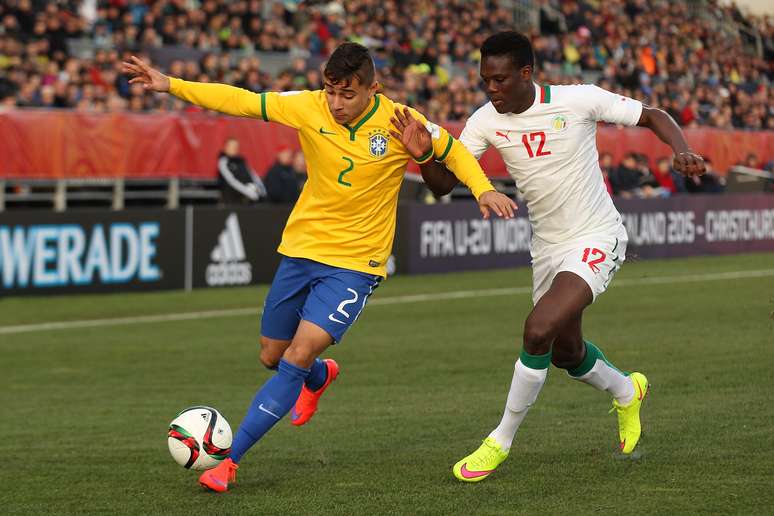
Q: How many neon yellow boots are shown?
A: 2